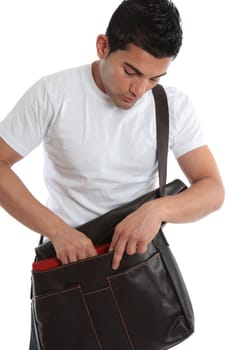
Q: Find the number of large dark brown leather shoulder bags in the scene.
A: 1